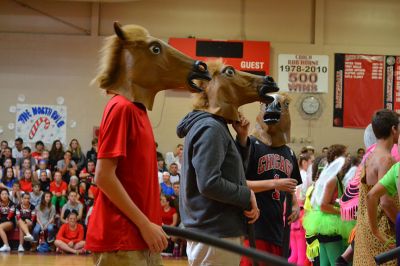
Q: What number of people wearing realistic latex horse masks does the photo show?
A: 3